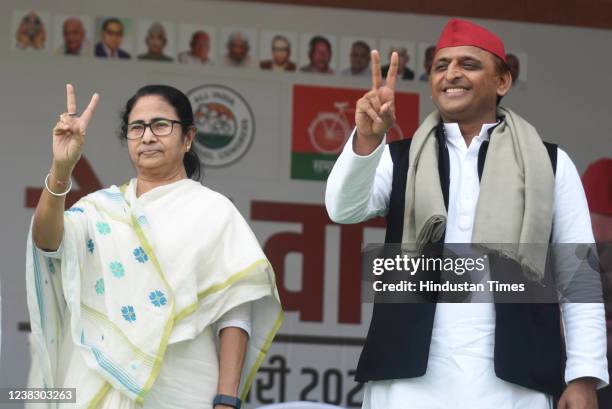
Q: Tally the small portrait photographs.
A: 12